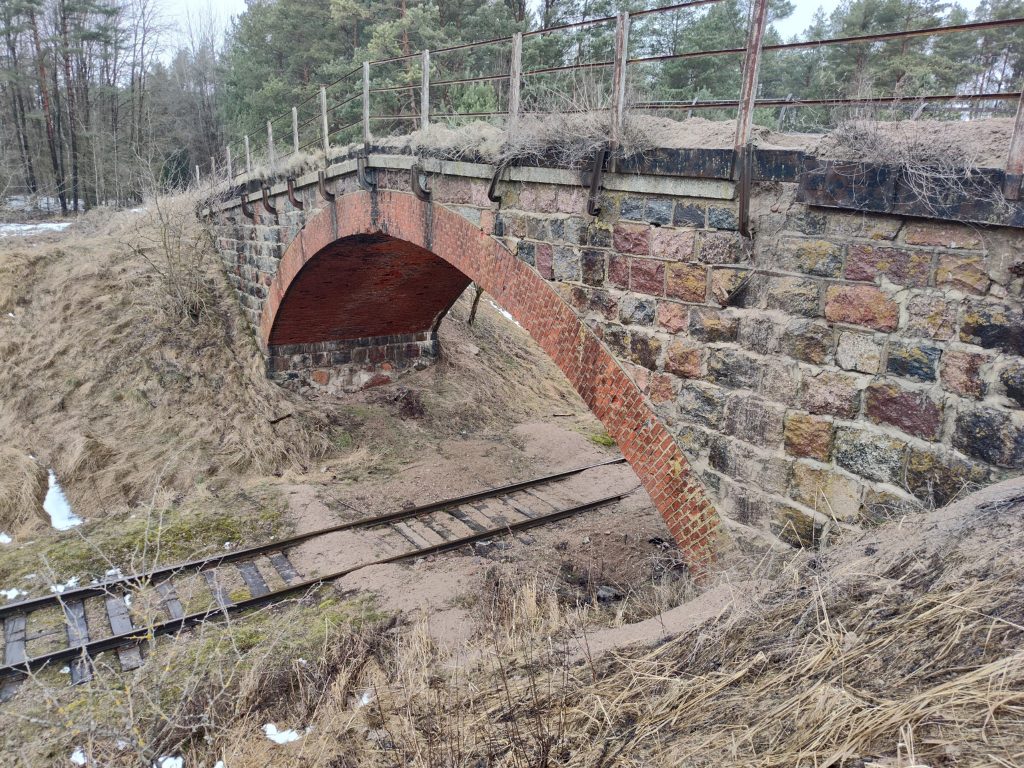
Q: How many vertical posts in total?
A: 13